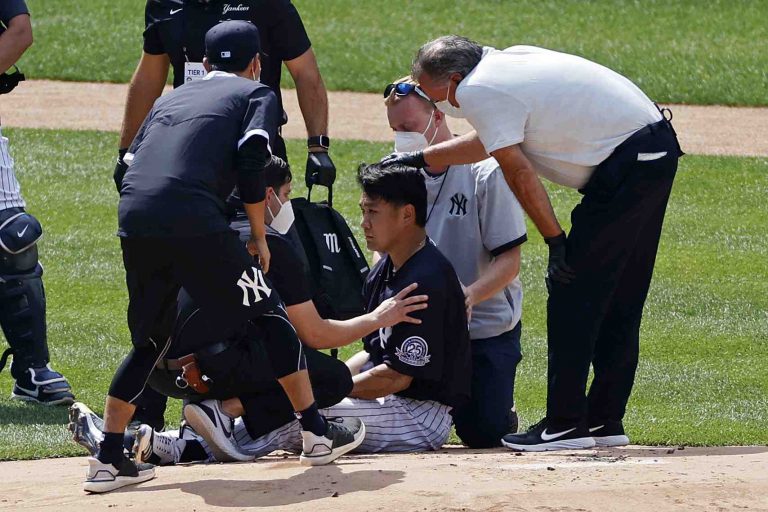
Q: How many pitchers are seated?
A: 1